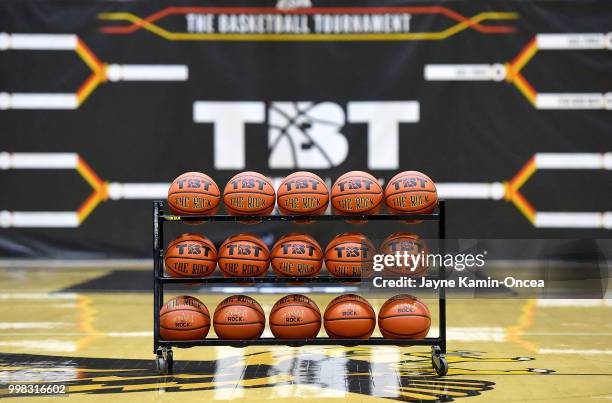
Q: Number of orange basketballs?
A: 15